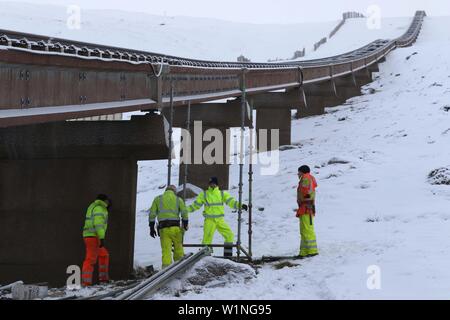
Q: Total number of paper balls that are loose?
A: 0